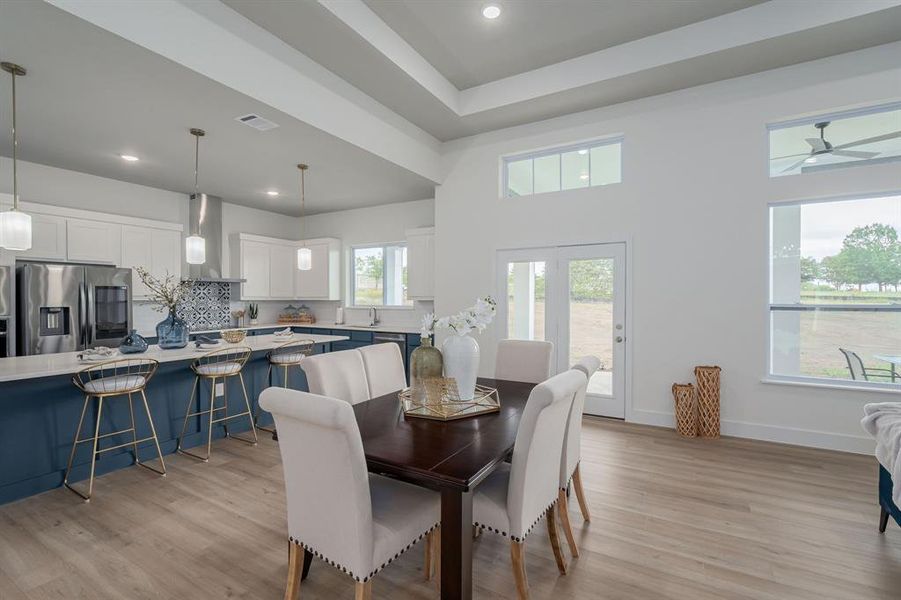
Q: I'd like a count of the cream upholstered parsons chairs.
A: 6